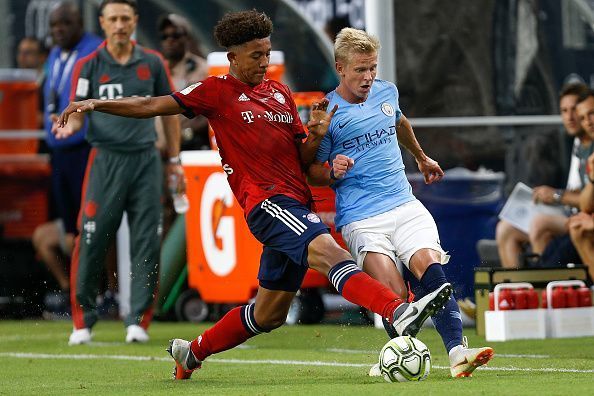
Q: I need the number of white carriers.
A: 2